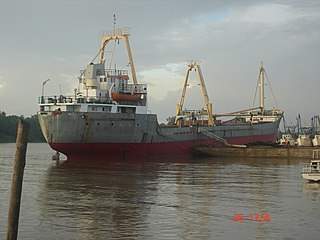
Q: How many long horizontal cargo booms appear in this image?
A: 2